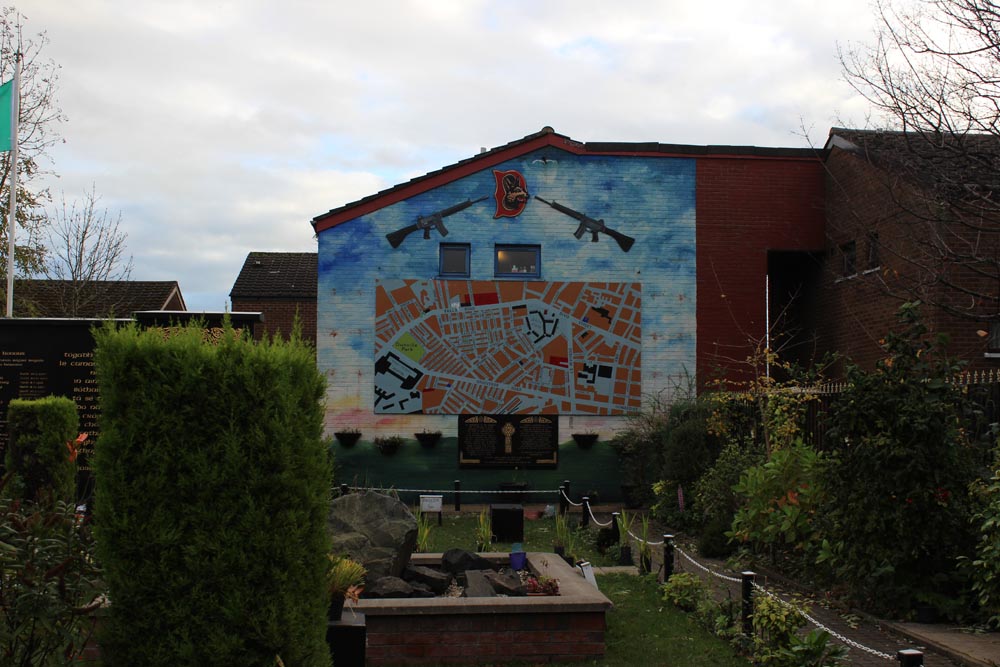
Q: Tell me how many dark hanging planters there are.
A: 4